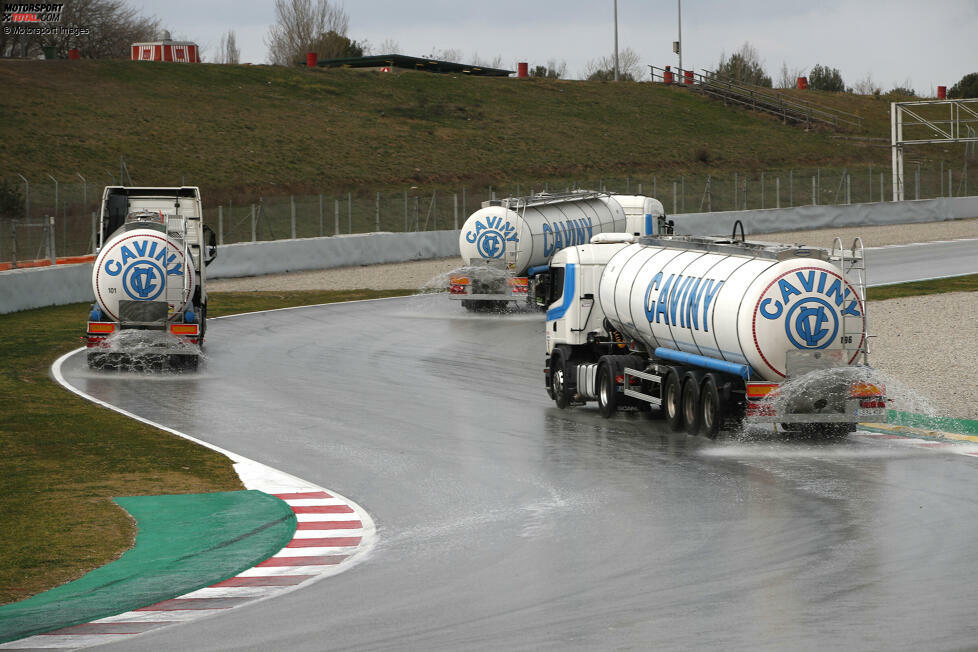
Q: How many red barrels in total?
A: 7